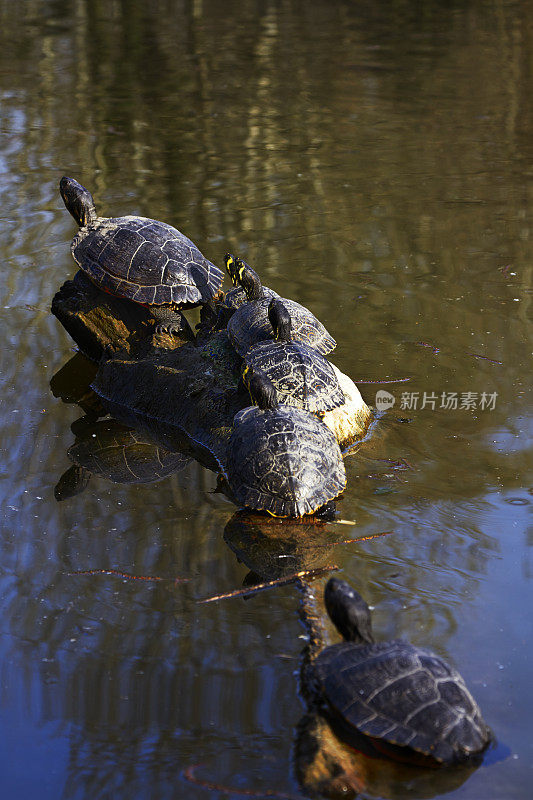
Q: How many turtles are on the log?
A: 6